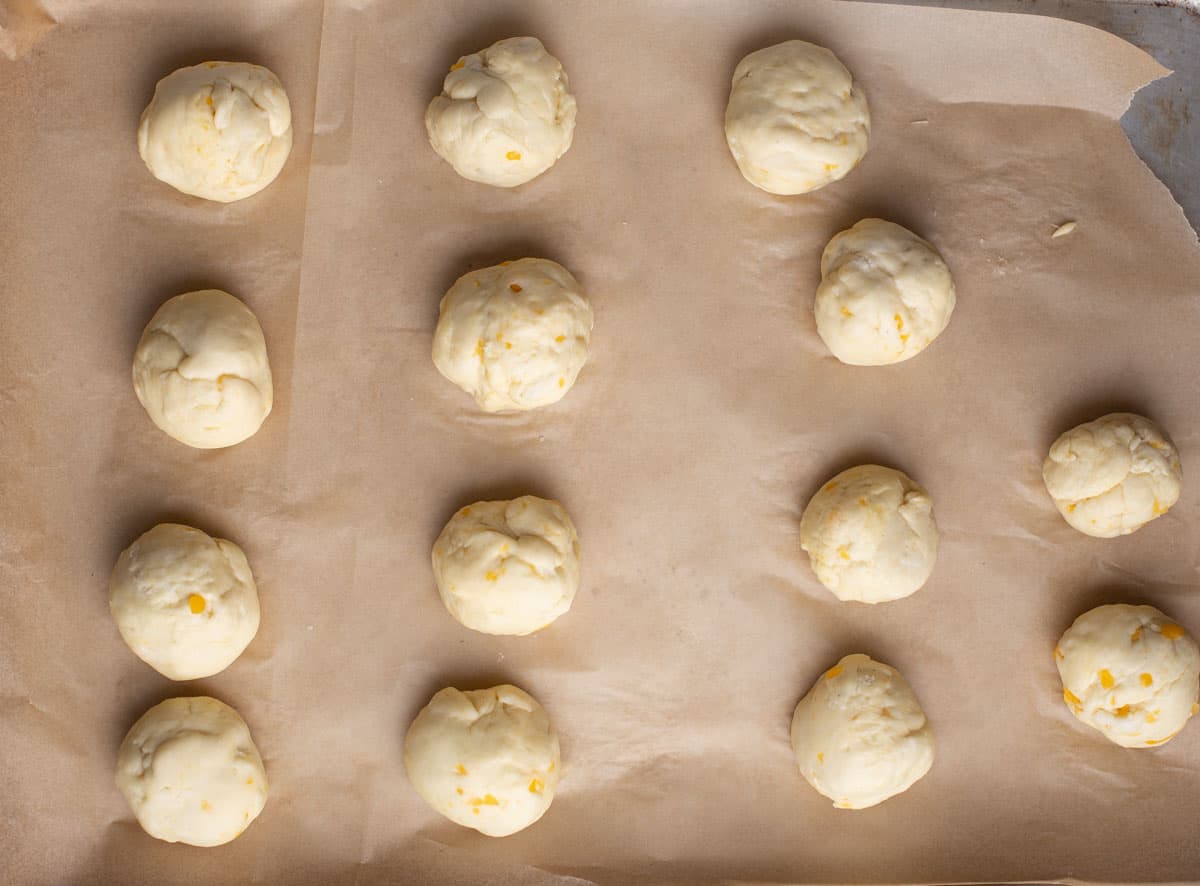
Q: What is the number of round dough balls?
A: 14